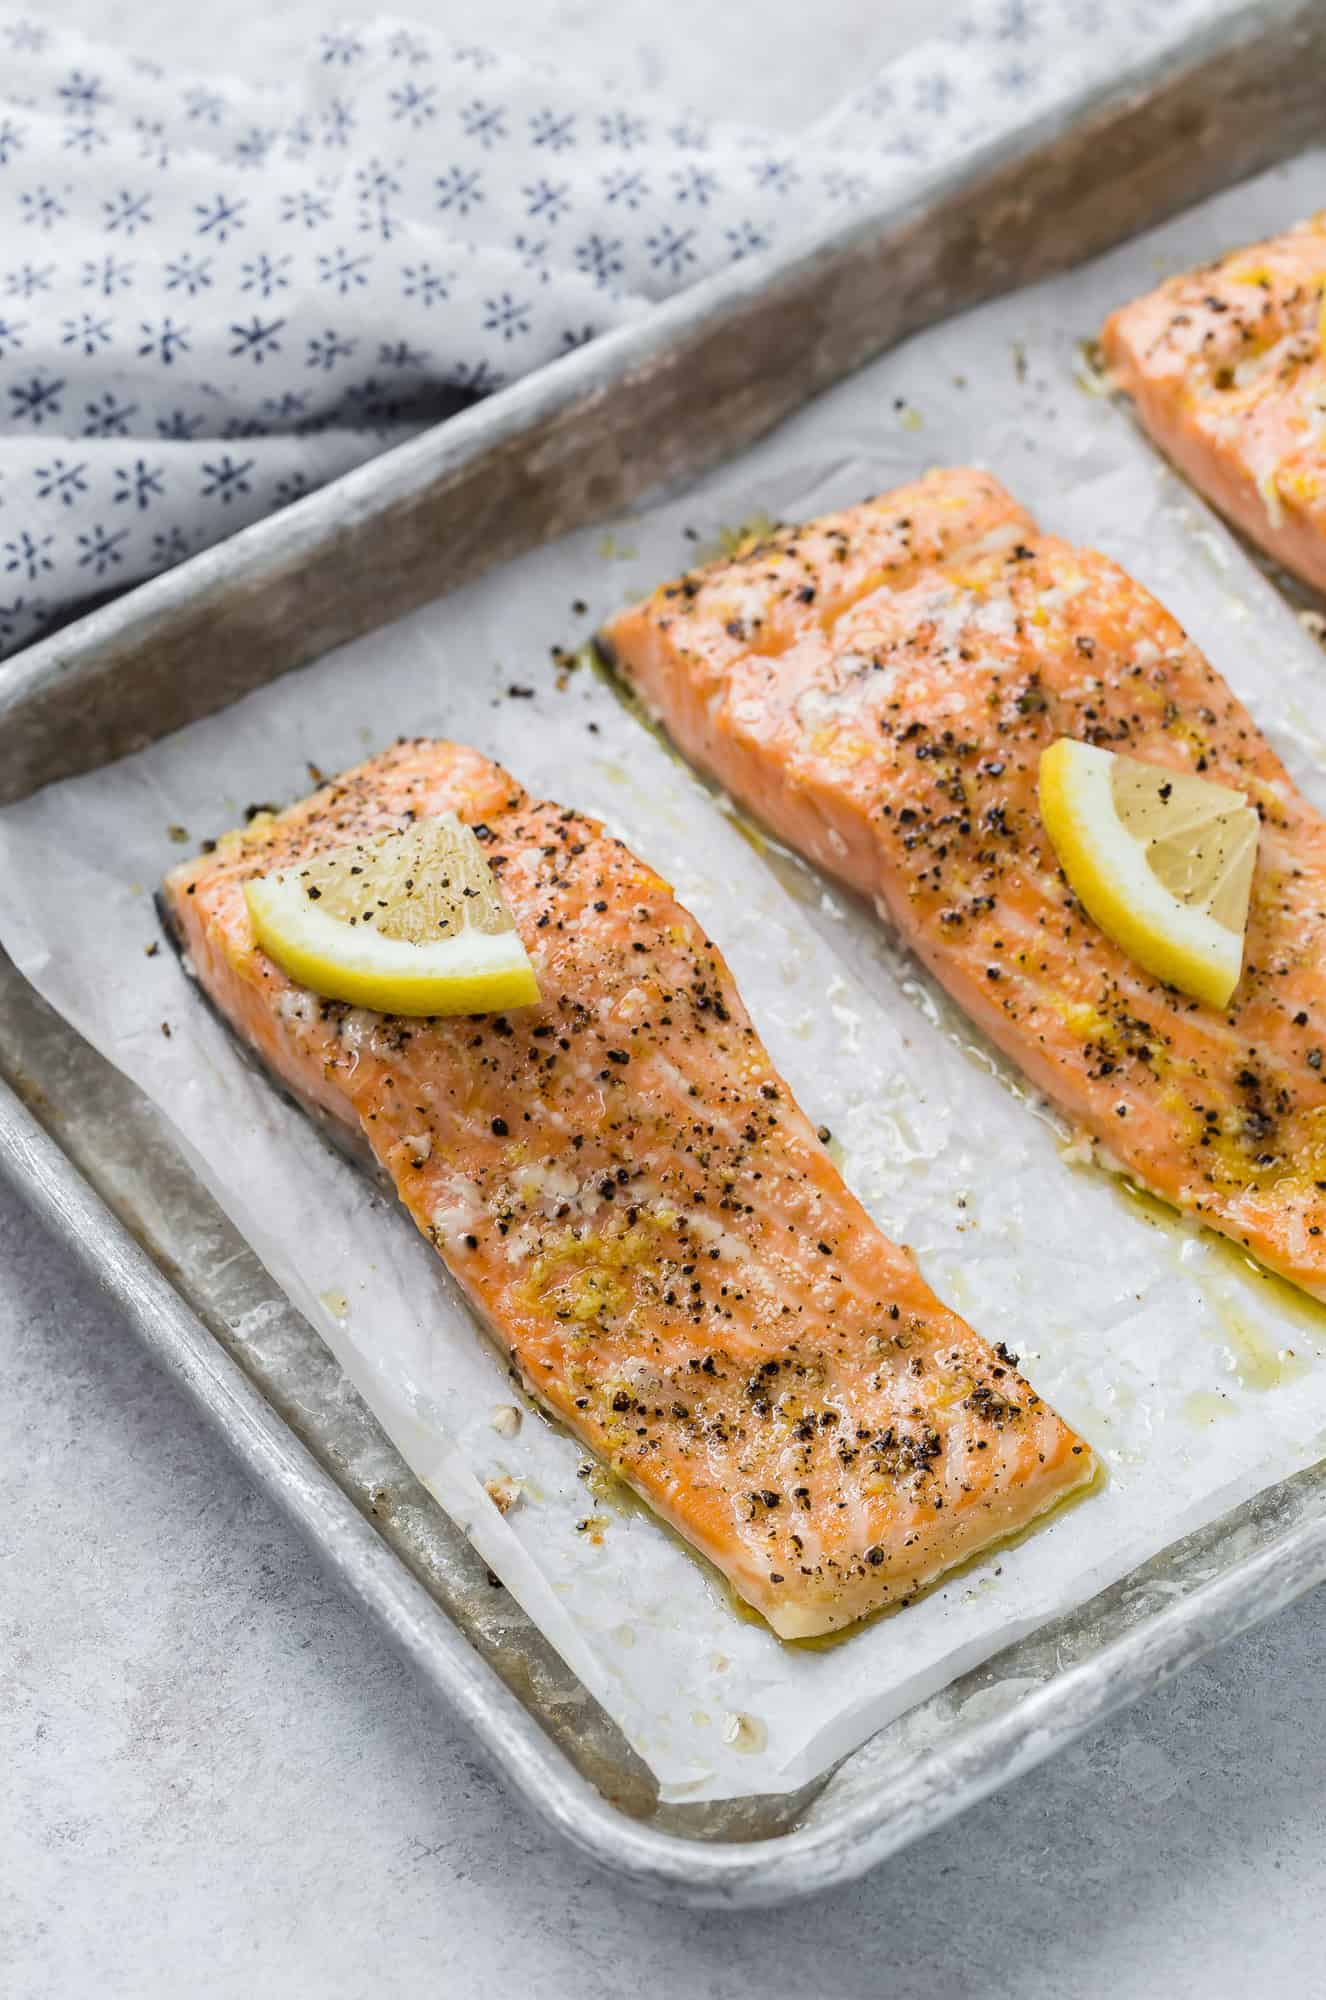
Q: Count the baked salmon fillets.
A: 3